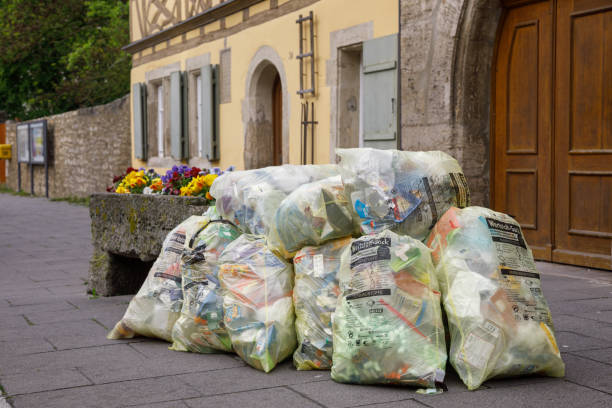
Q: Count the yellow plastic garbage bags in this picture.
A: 9